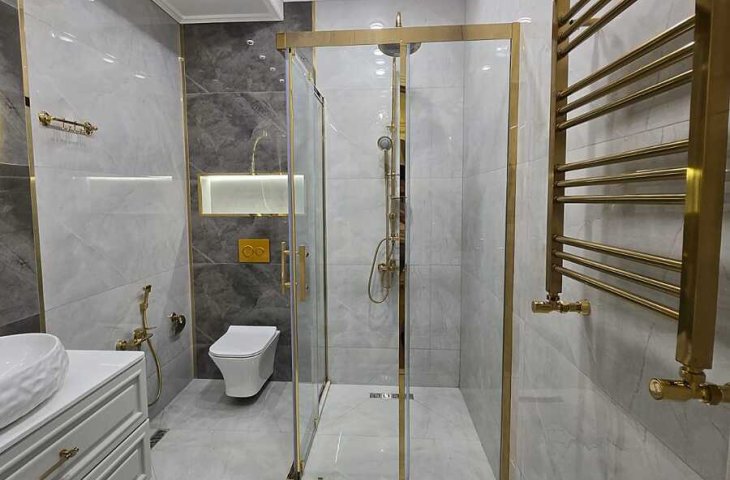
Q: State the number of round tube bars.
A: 12